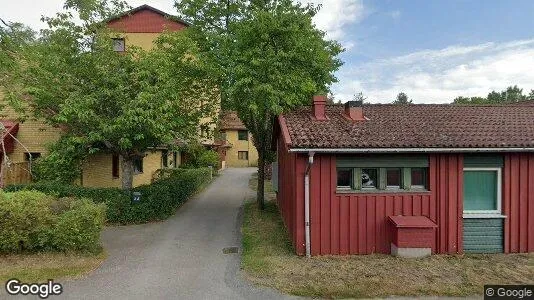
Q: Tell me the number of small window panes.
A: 4